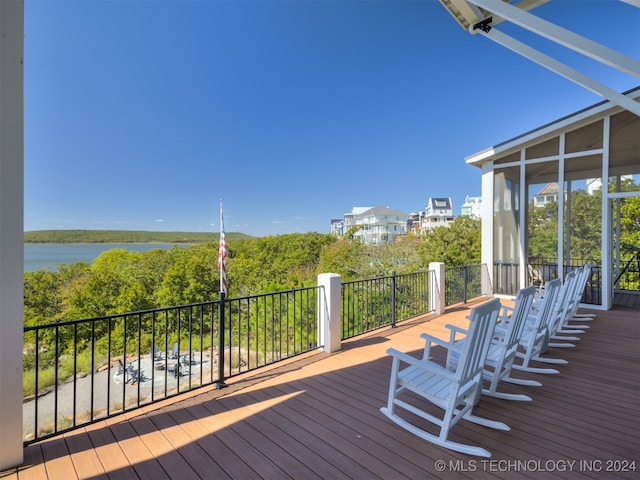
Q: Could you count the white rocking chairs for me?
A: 6